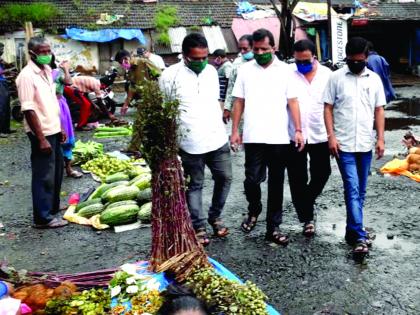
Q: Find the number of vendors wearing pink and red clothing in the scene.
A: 1